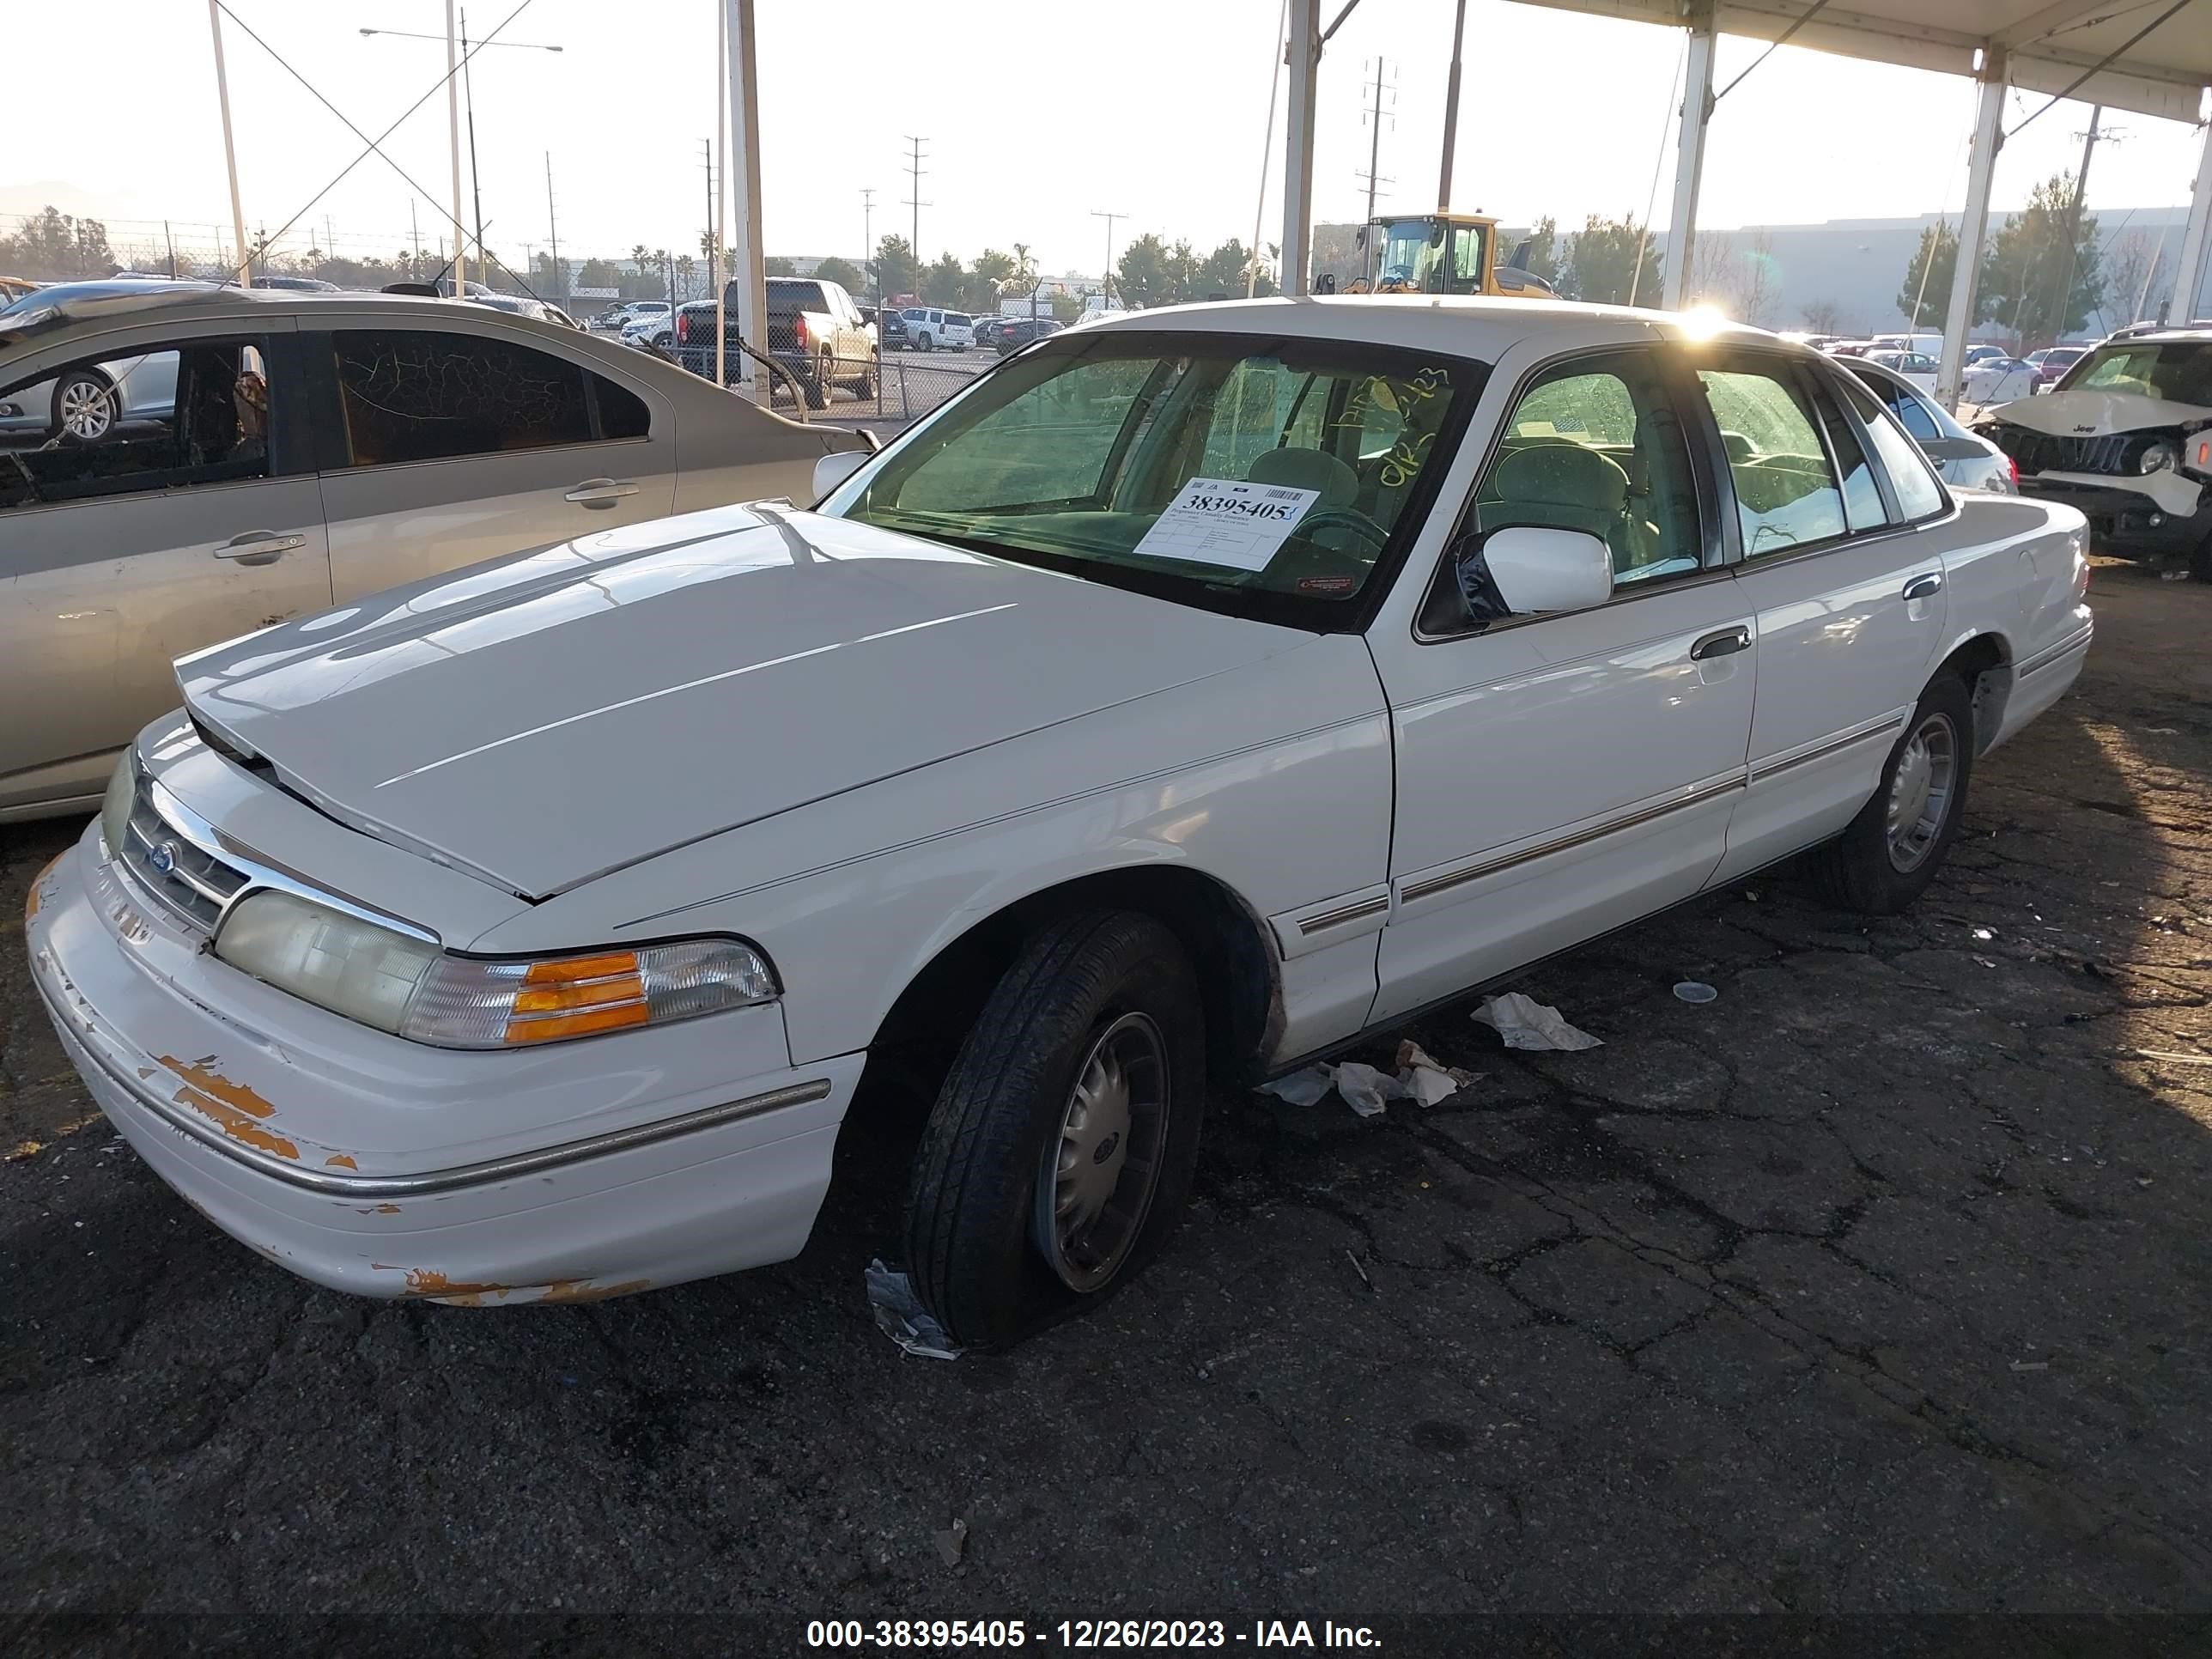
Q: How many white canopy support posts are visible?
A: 5